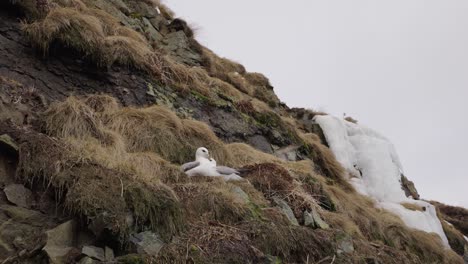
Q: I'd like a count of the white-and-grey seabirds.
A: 2